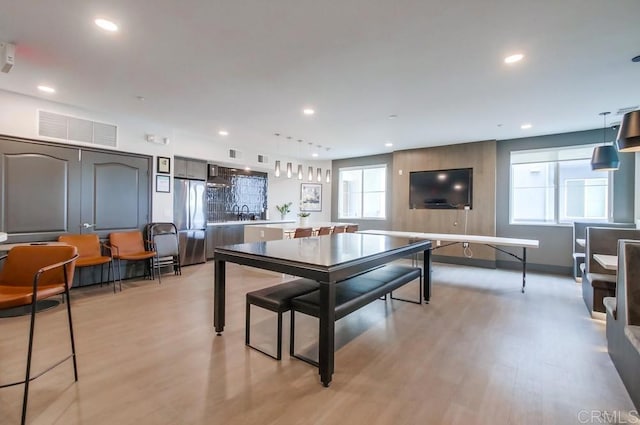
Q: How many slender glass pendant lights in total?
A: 6